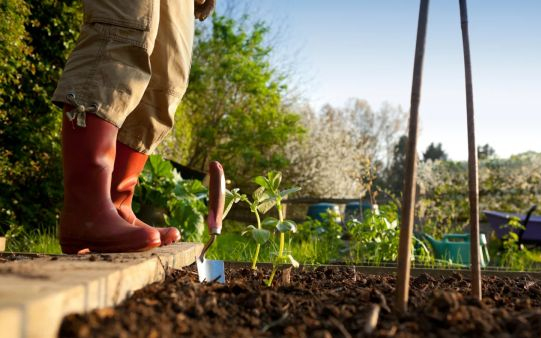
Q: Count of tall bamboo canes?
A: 2